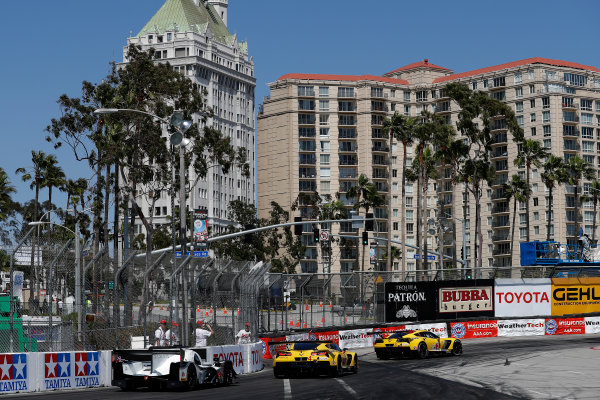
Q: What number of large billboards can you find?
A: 4